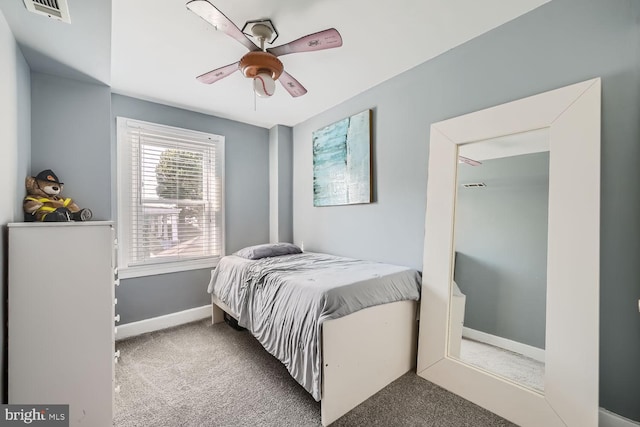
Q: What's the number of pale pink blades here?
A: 4